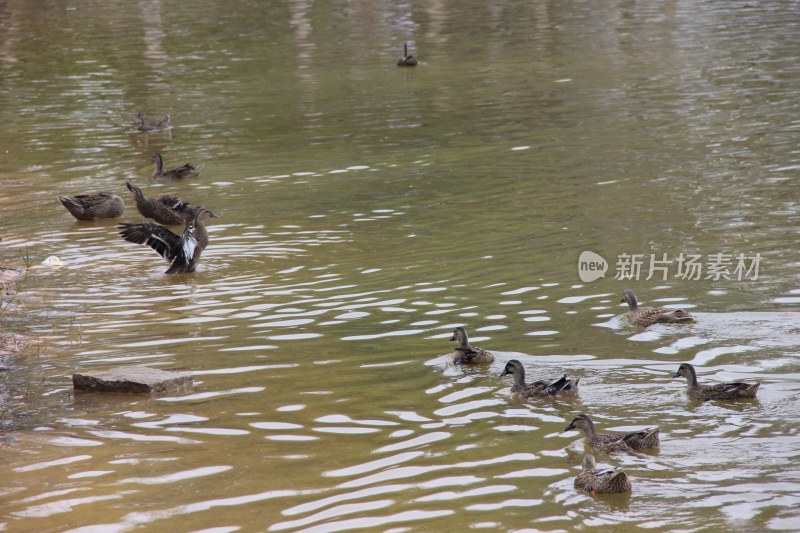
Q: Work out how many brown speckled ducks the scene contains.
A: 12